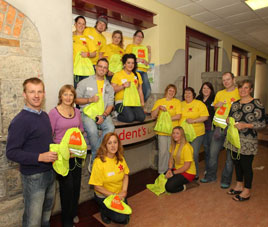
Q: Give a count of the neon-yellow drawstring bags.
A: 13